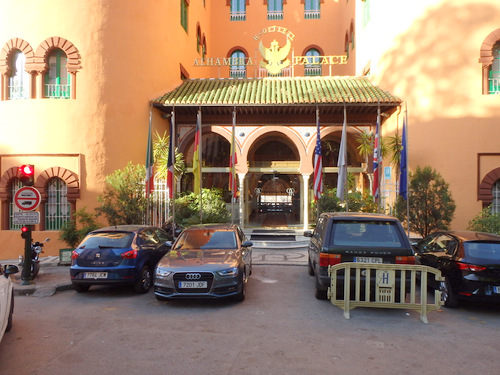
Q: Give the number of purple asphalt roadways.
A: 0